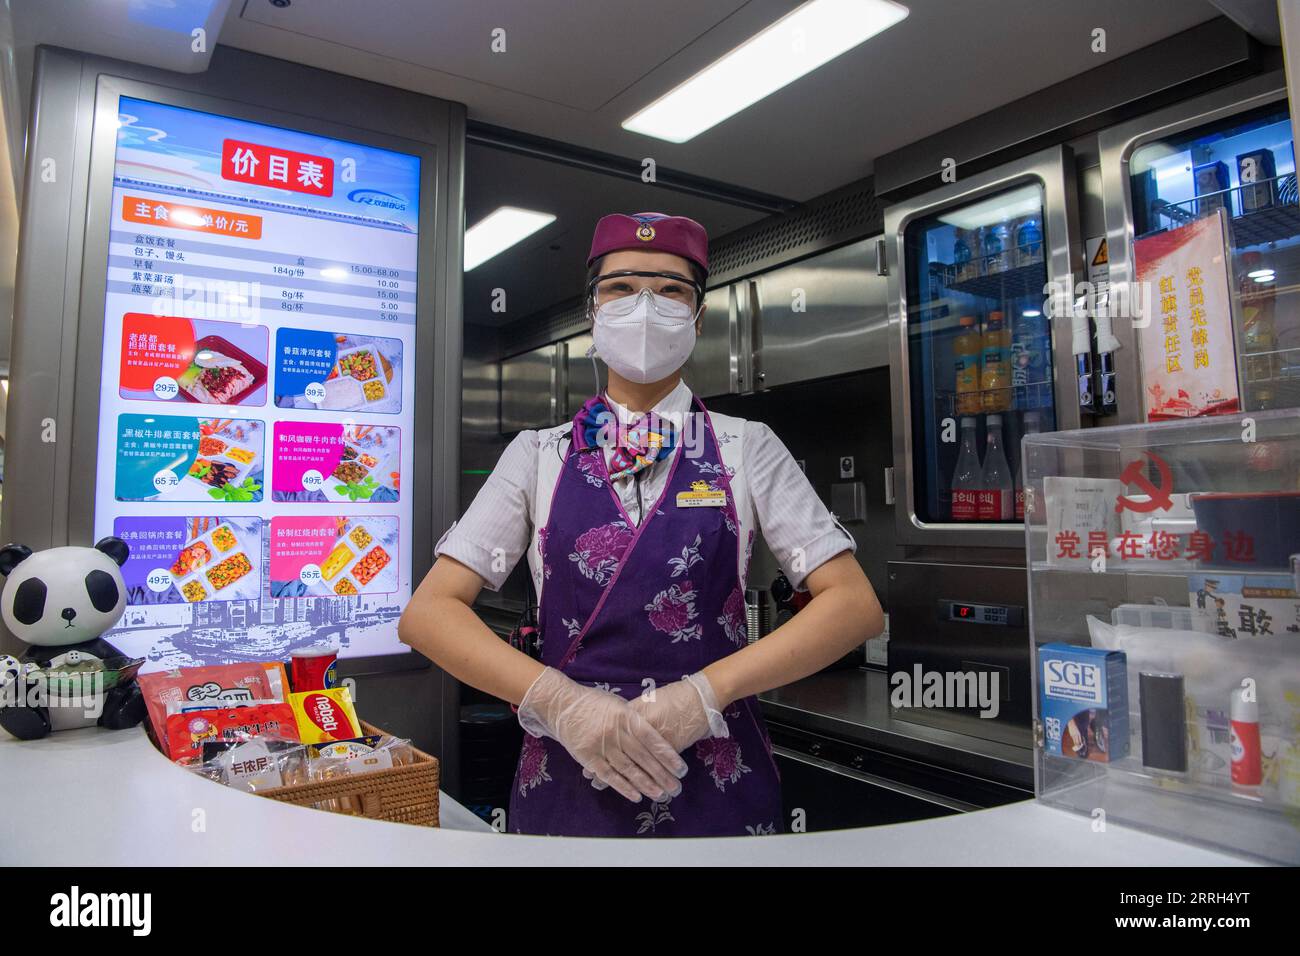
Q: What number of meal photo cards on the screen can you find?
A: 6